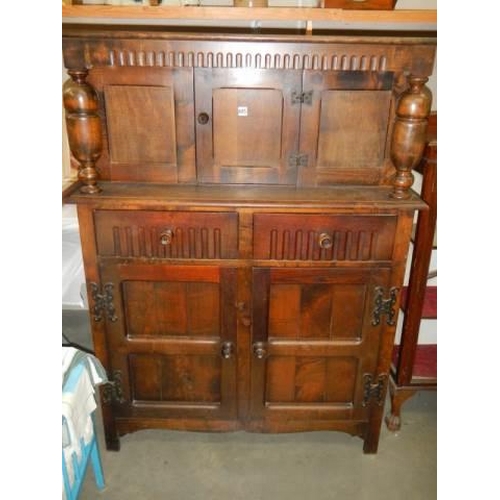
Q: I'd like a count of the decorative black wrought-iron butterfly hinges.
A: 6